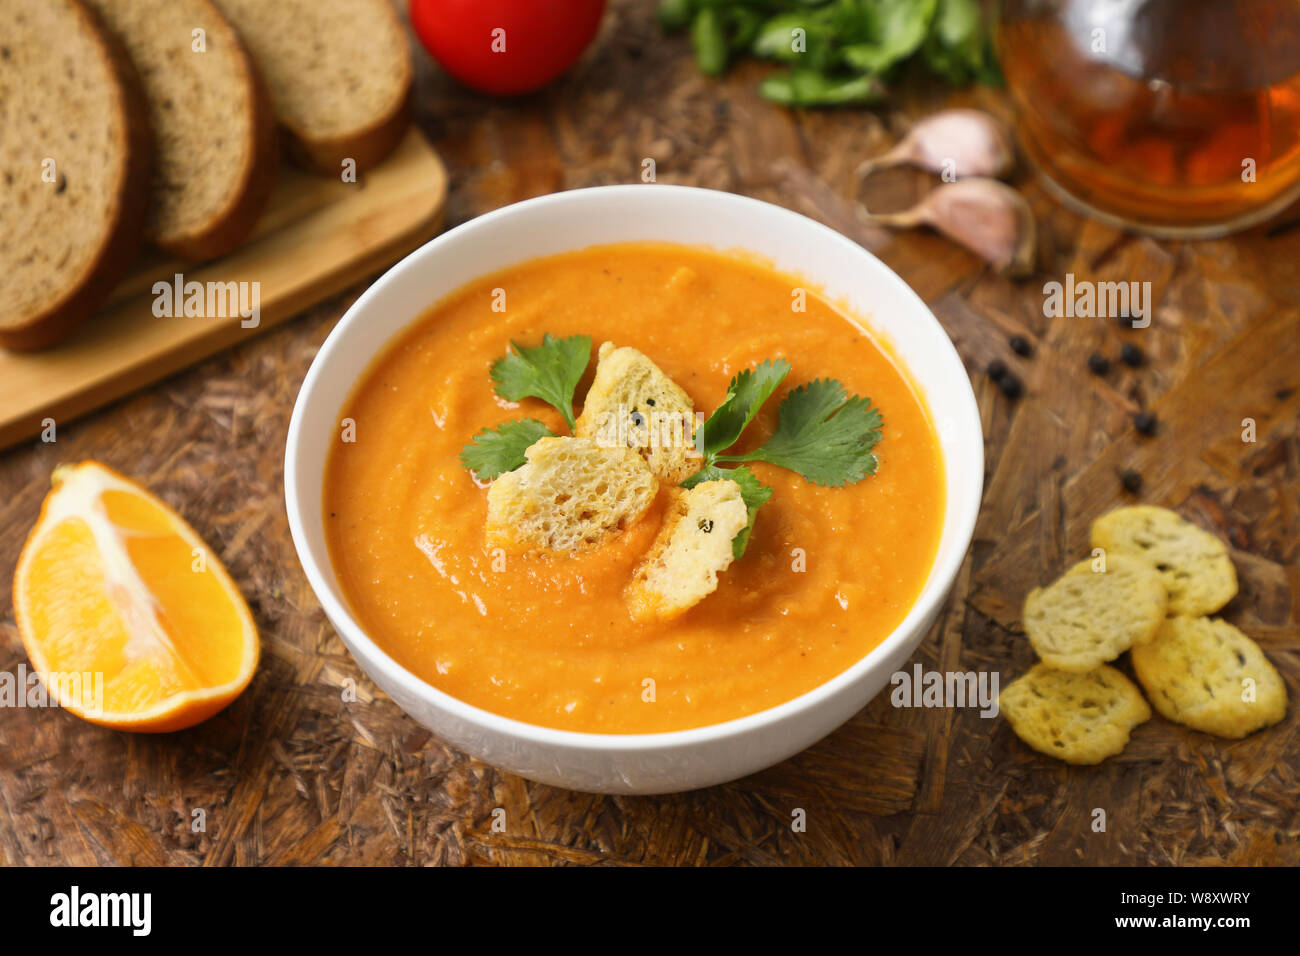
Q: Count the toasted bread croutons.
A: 7